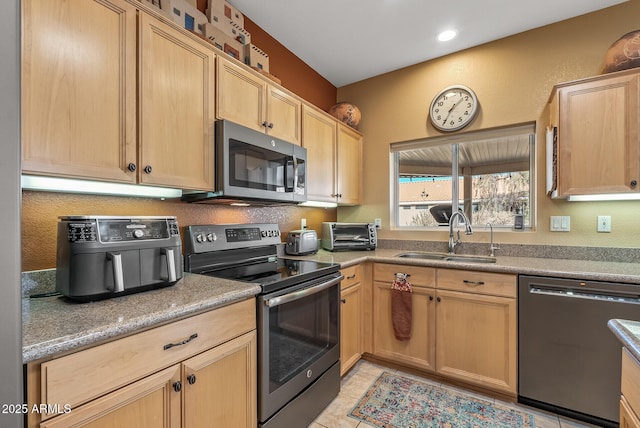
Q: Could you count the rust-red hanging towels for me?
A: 1